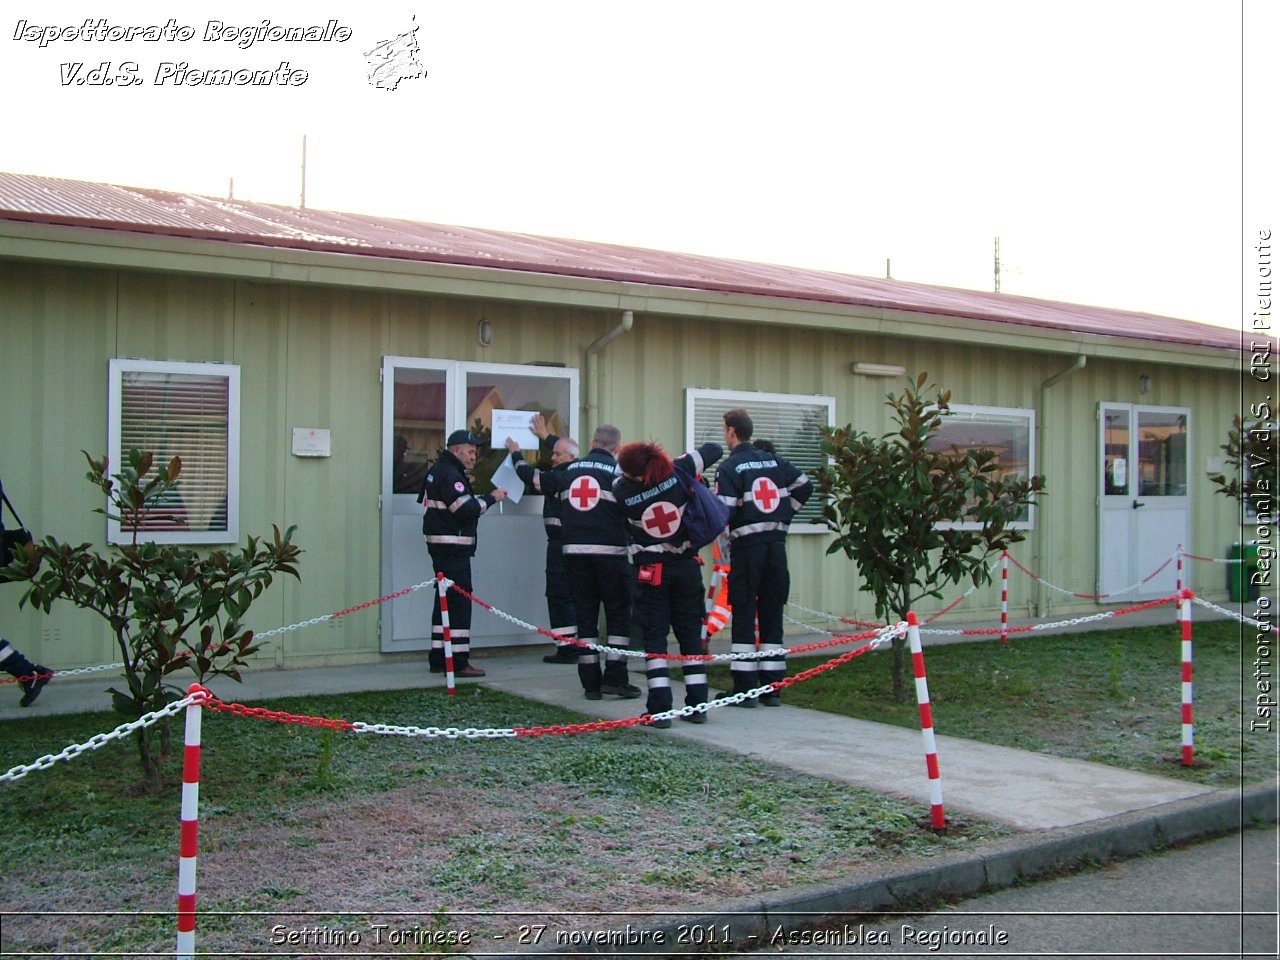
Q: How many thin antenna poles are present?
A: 4